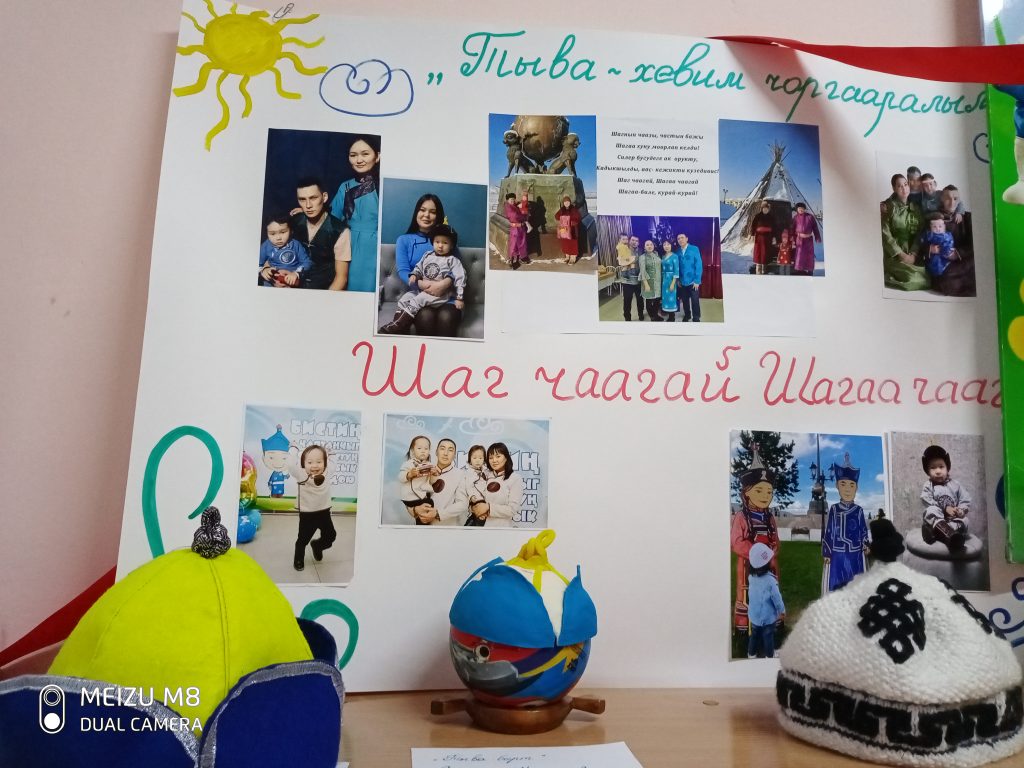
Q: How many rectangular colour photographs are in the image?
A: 10